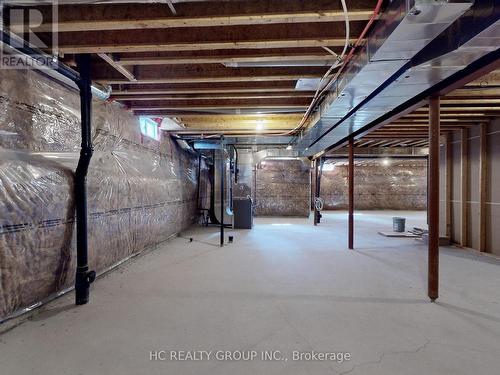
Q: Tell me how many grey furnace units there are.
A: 1